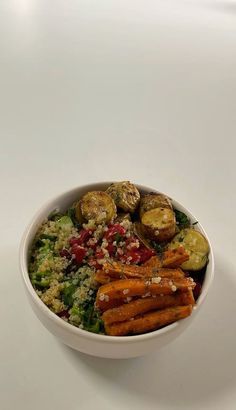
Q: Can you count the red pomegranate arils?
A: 0